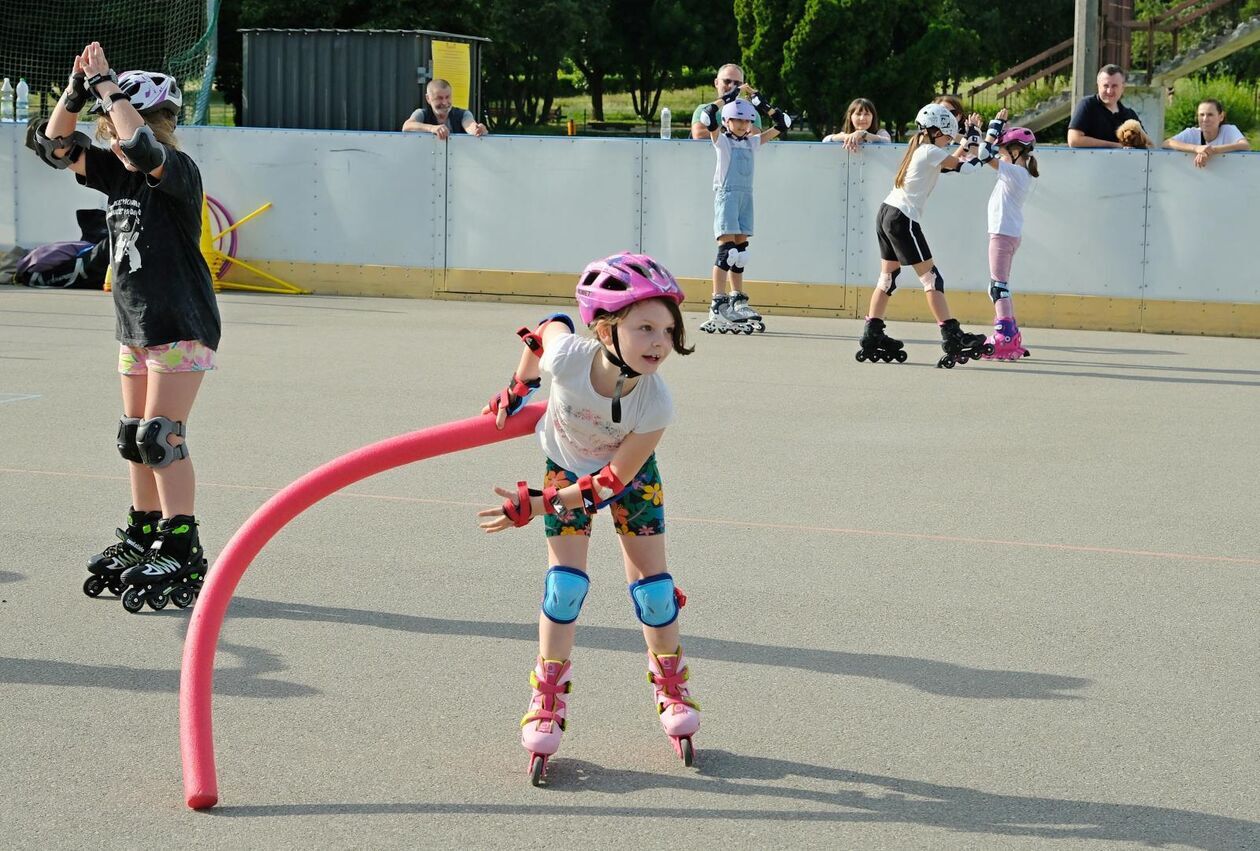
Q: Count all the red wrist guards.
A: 2